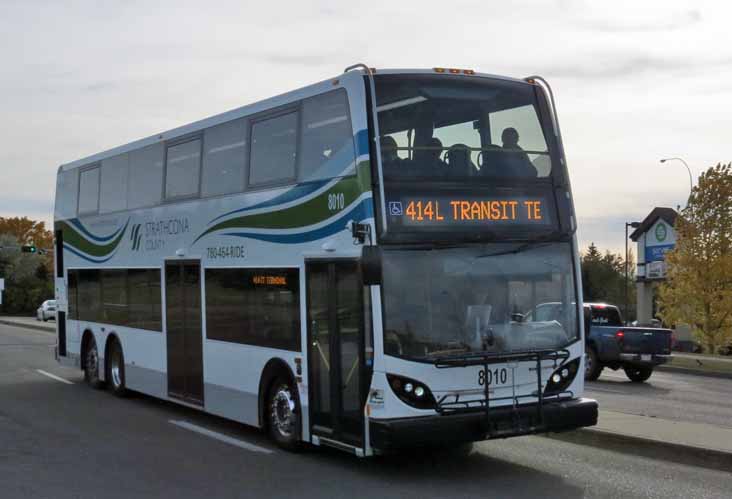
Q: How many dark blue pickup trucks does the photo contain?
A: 1